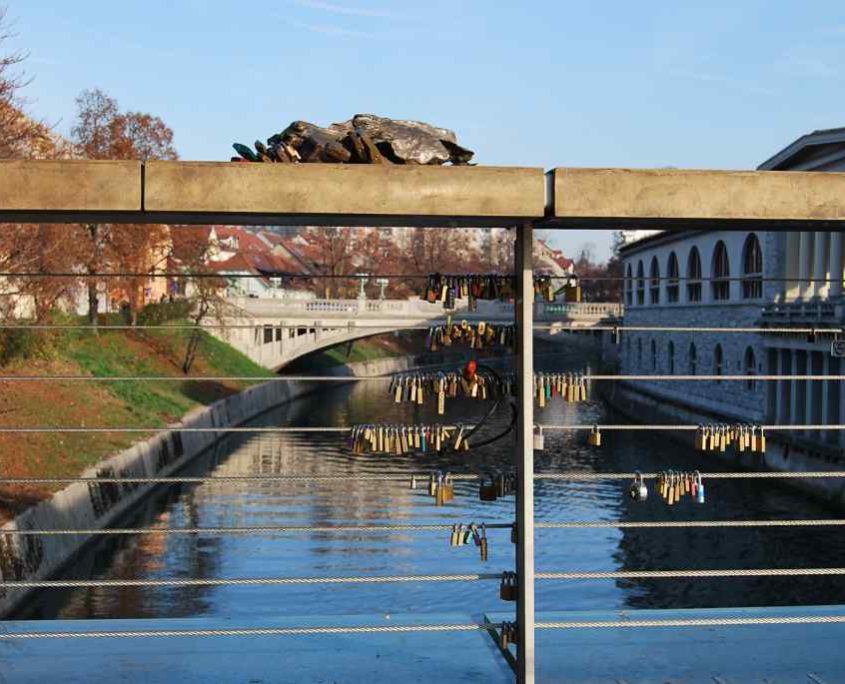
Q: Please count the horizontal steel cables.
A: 8